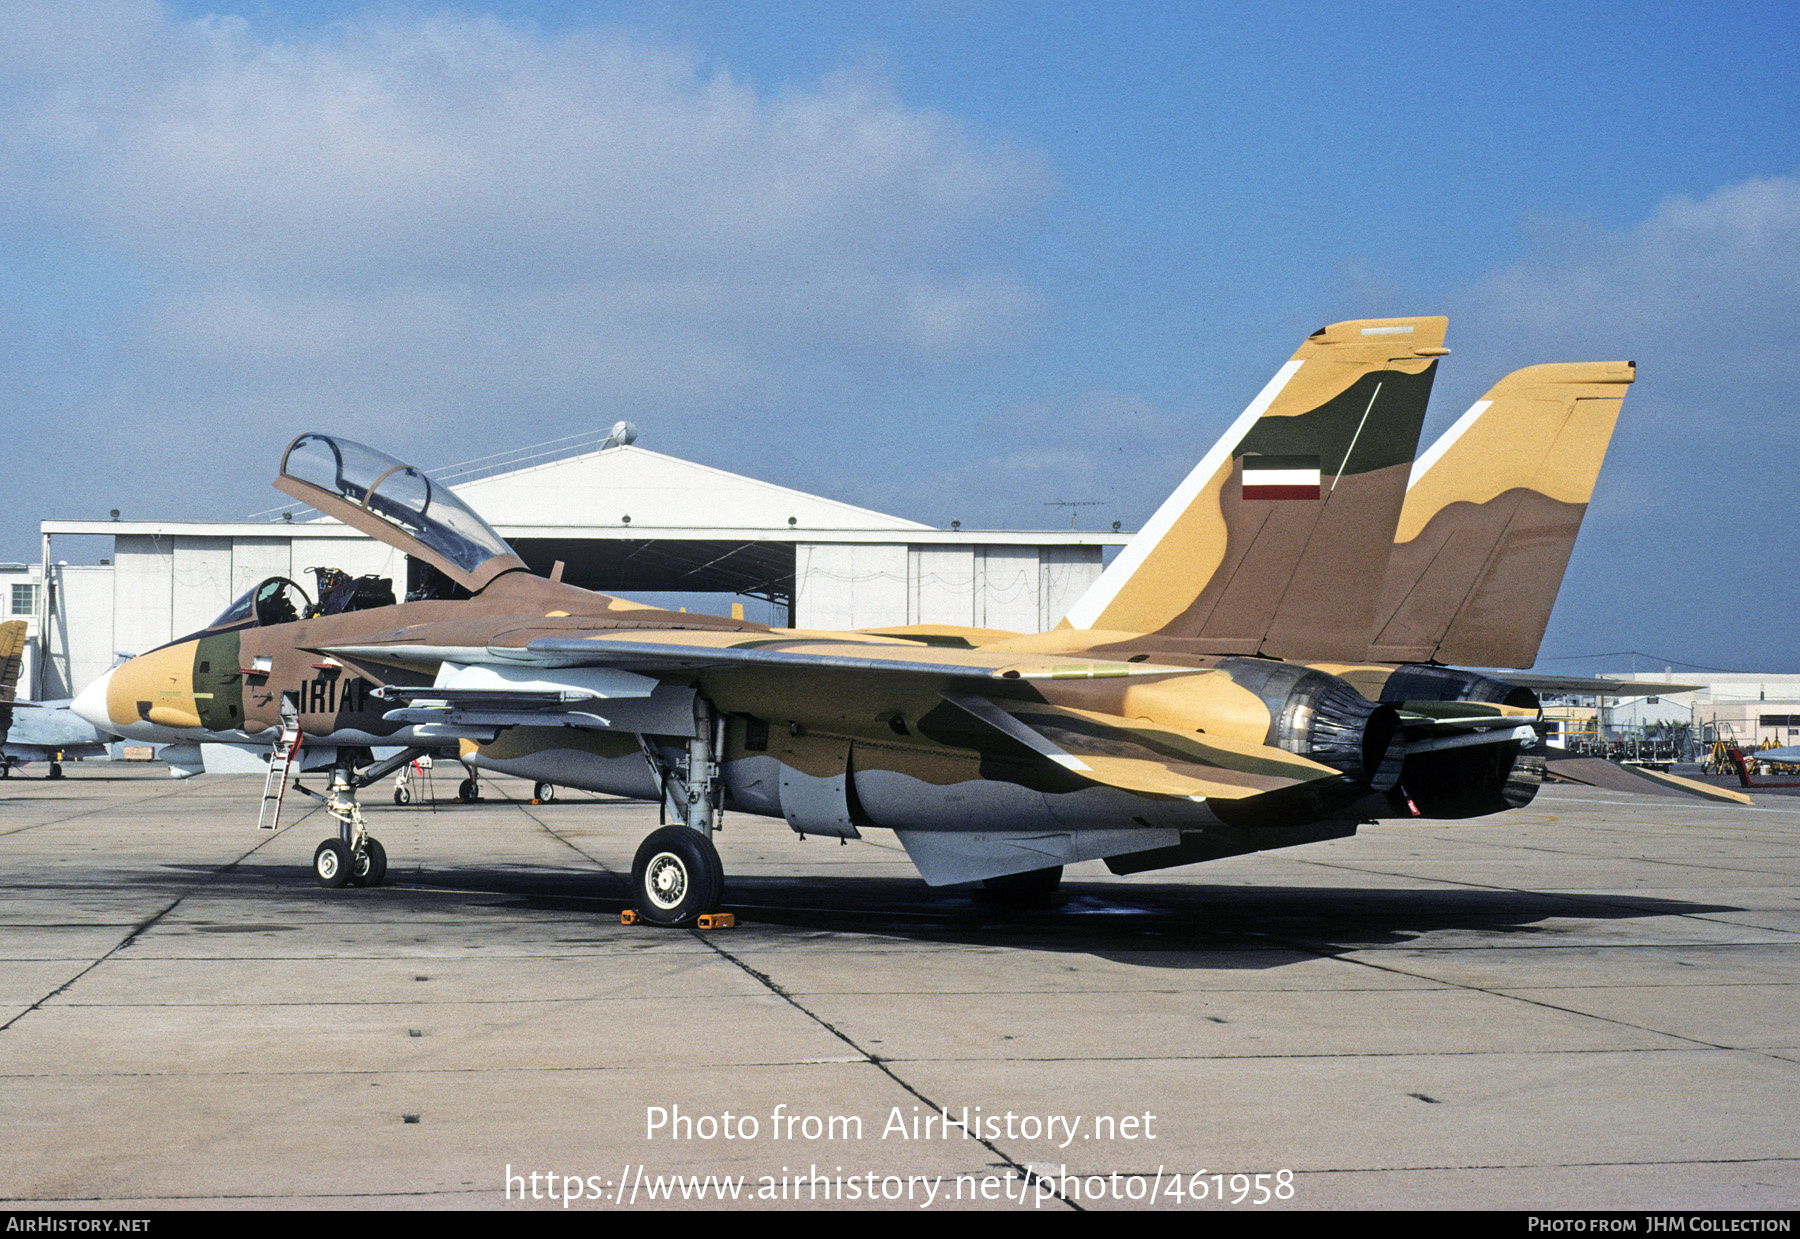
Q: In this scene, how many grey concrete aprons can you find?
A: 1